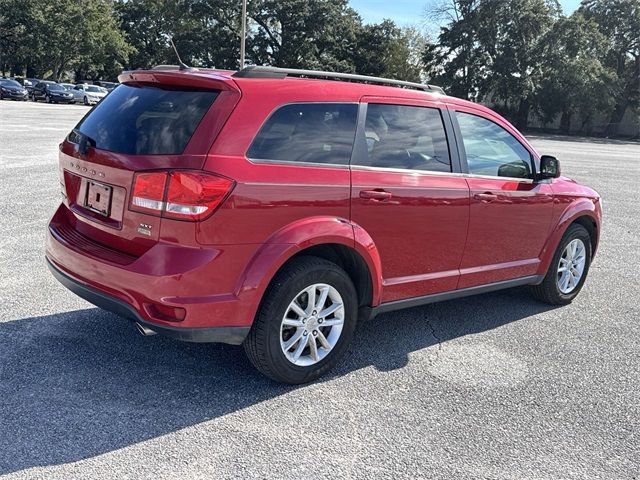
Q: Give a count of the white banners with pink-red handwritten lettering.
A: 0